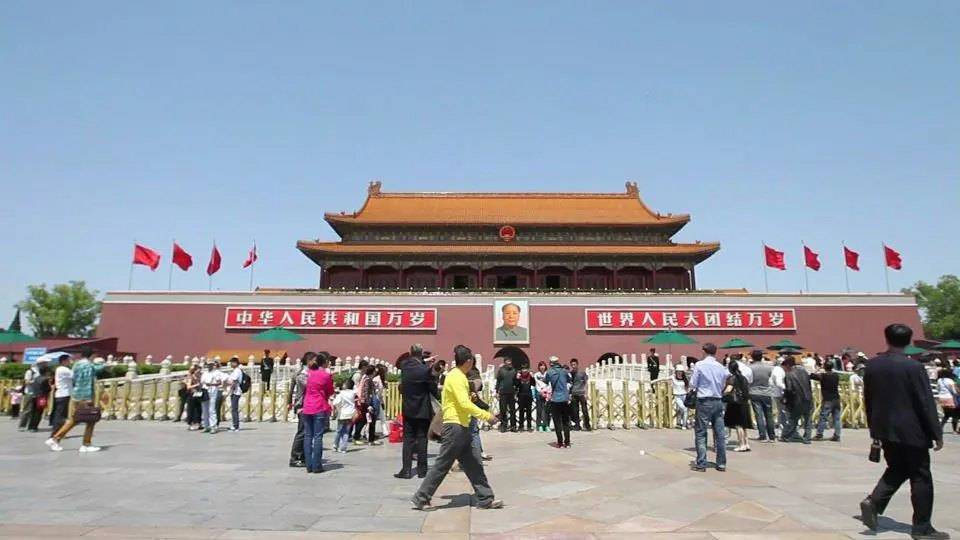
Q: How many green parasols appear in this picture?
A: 7